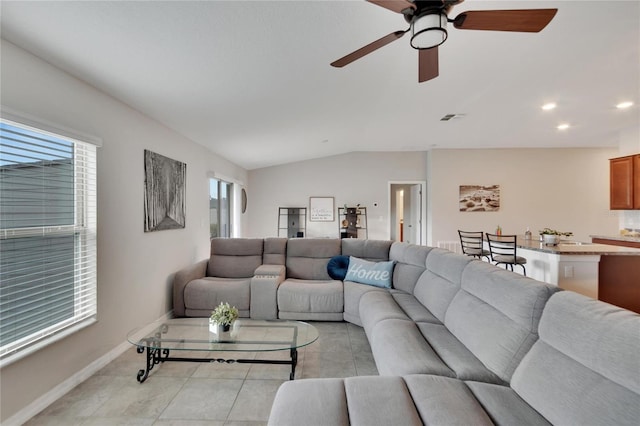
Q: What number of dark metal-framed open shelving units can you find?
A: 2